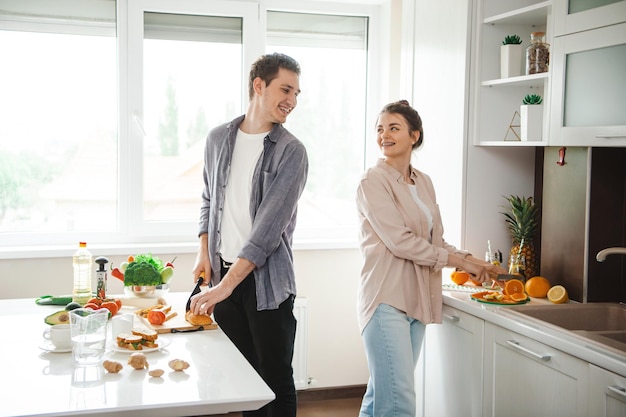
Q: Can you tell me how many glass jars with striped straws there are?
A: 2